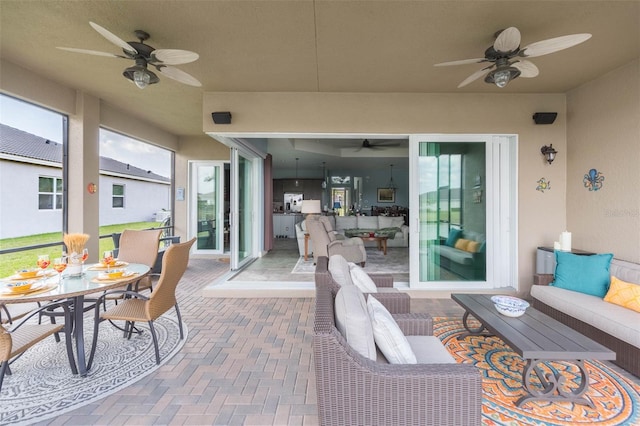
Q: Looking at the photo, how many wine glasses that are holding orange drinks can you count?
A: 4